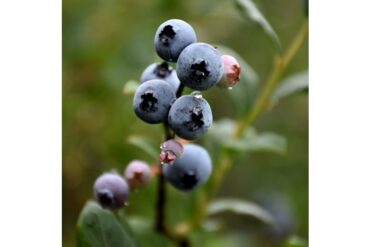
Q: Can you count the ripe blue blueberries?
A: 6